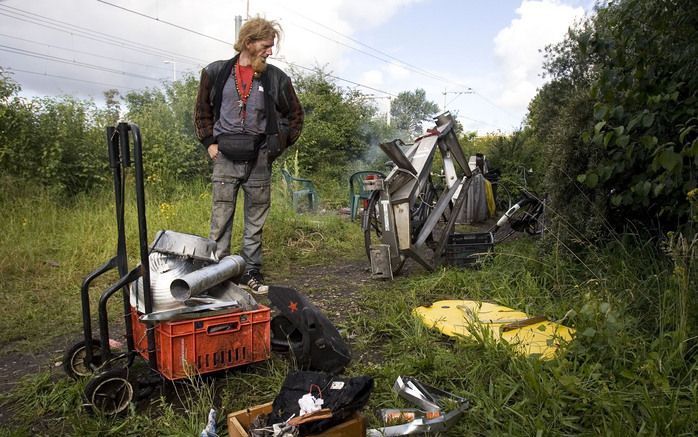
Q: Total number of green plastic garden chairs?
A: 2